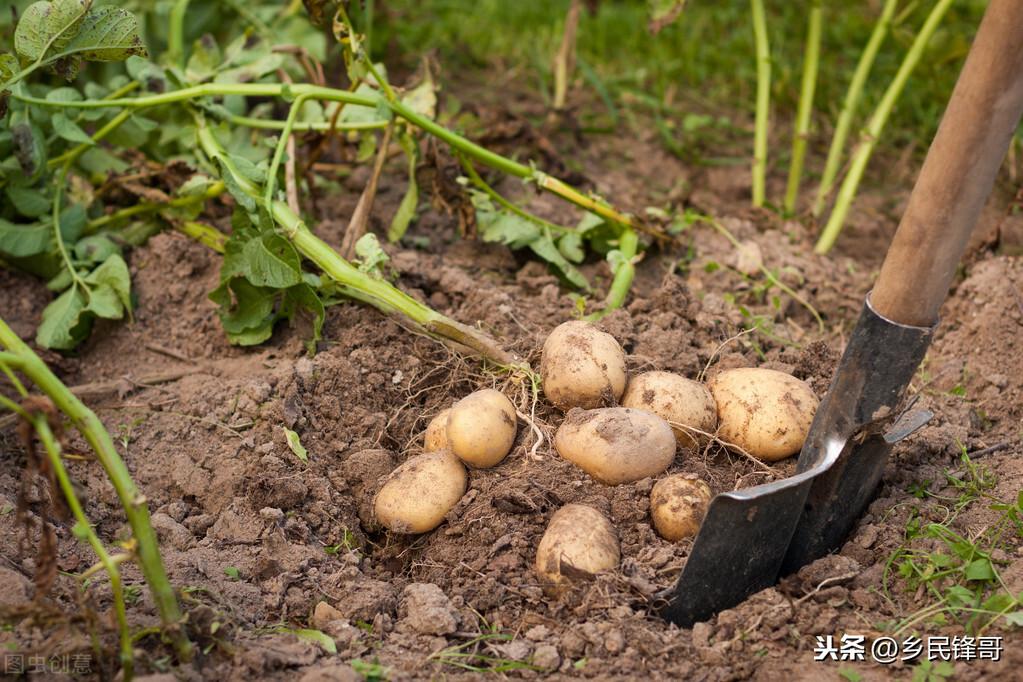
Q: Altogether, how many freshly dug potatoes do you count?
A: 9